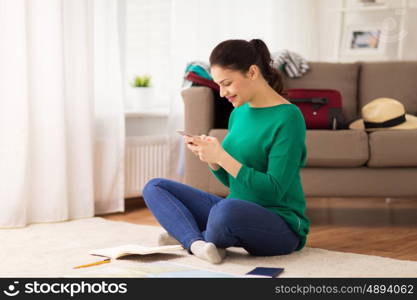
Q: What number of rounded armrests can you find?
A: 1